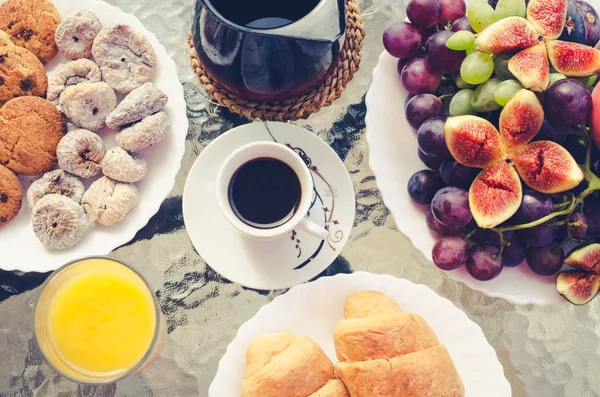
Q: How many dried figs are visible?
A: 11